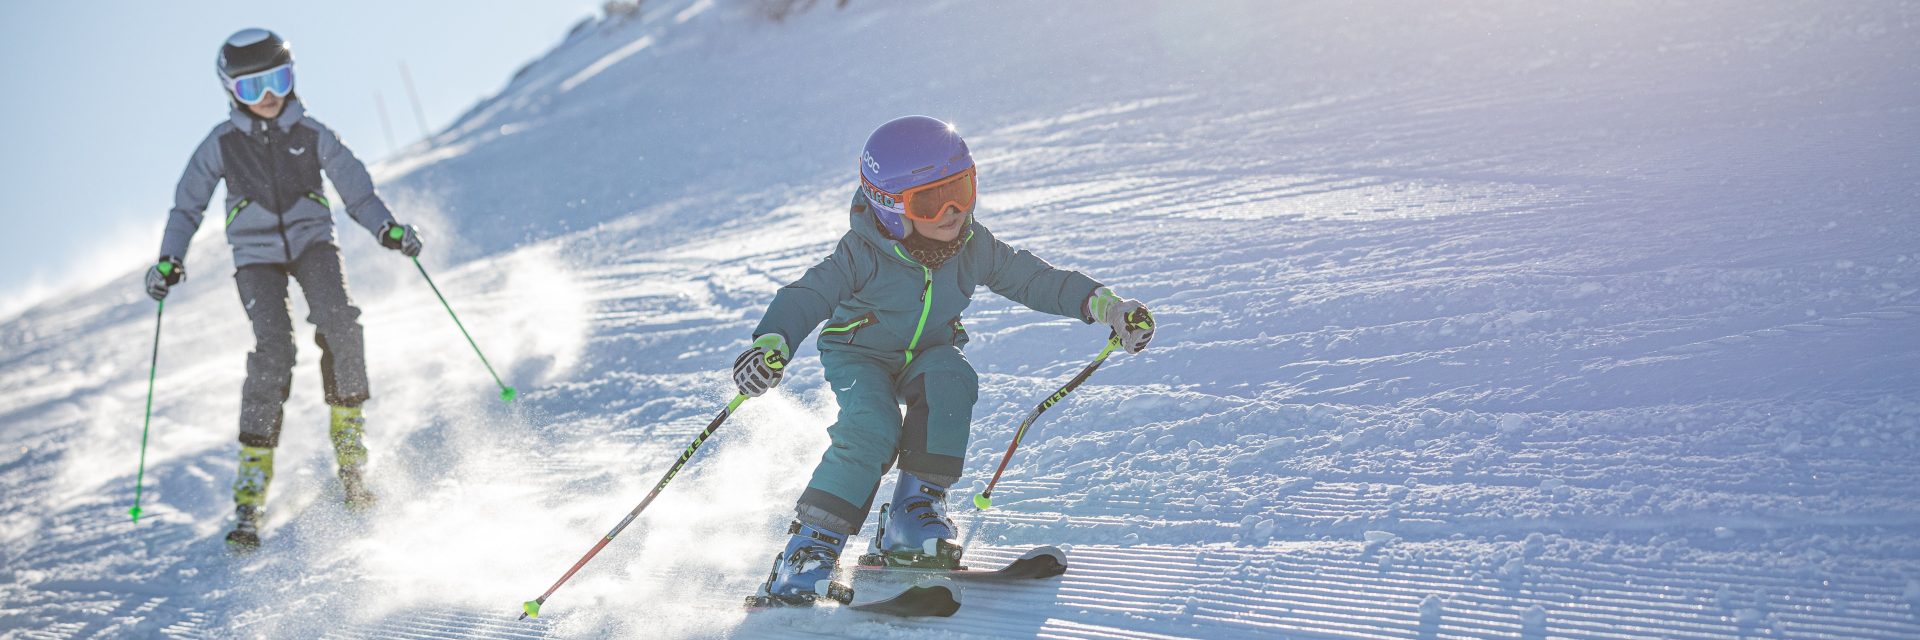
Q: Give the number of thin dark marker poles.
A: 2